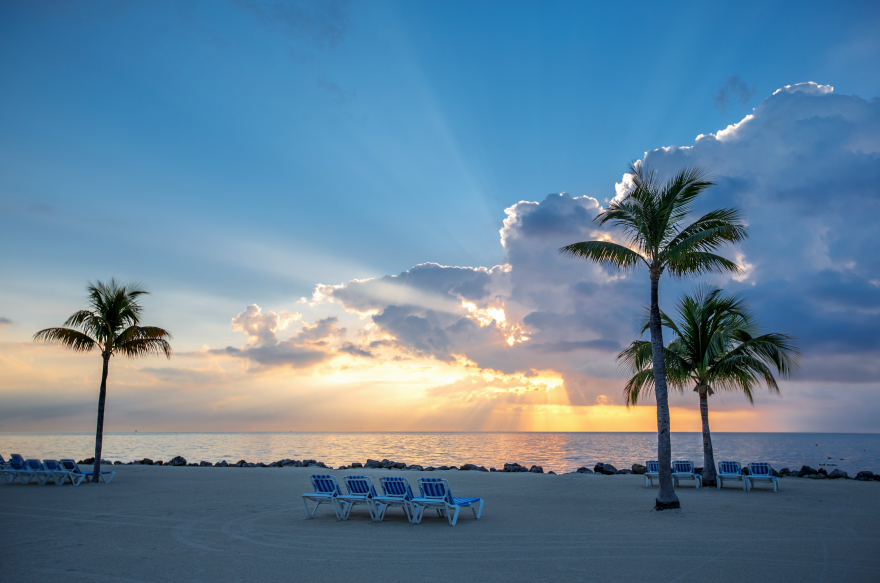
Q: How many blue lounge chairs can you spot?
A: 14